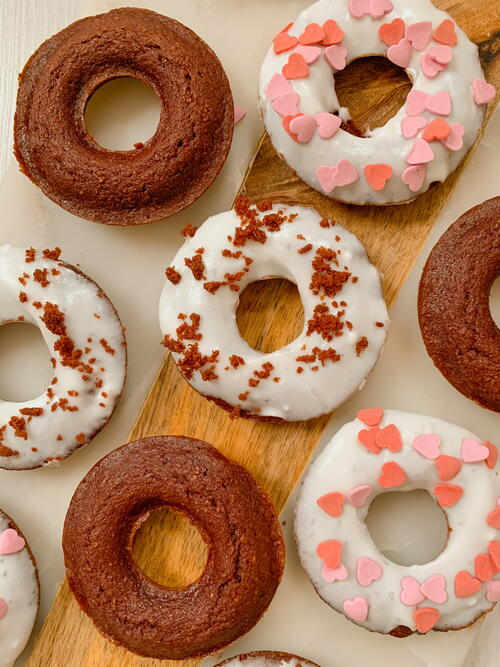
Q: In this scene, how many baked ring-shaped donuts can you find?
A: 9